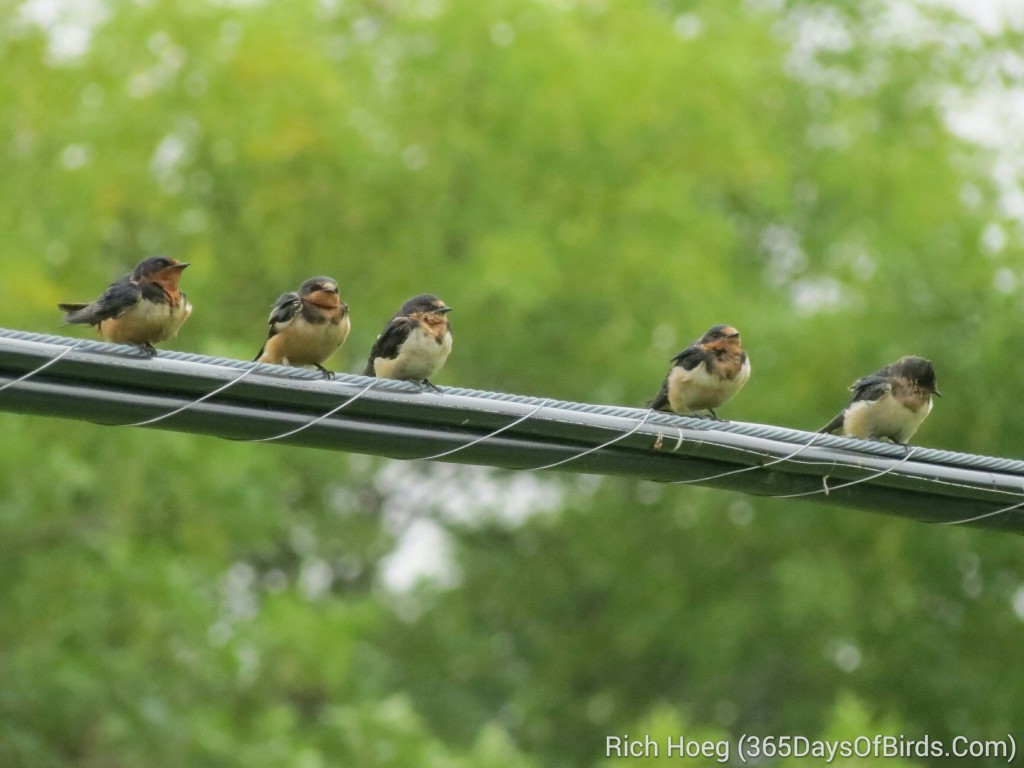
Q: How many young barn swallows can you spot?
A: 5